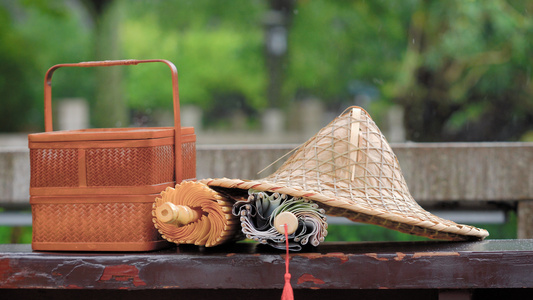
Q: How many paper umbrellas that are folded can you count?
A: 2